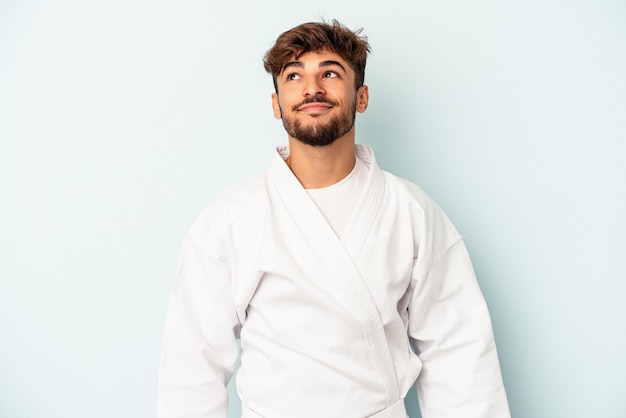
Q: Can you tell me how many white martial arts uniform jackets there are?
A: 1